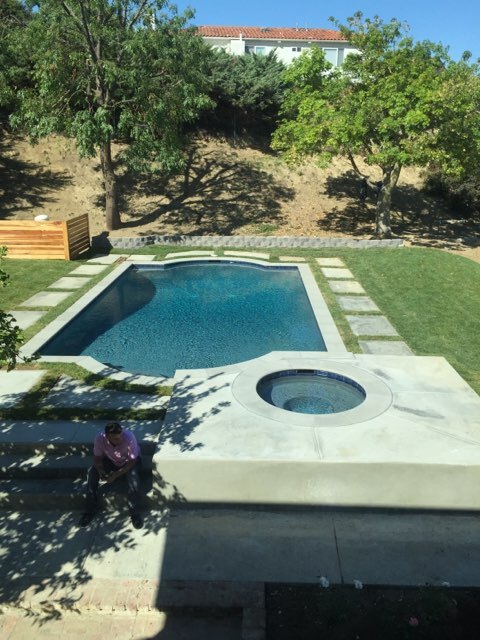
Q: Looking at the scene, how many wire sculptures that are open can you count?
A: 0